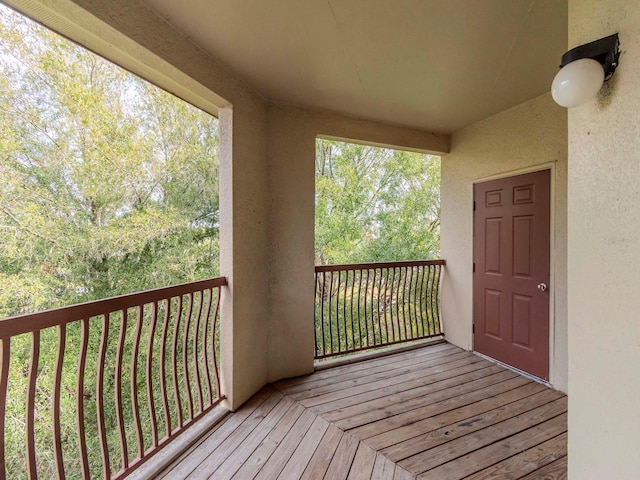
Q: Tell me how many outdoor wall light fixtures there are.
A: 1